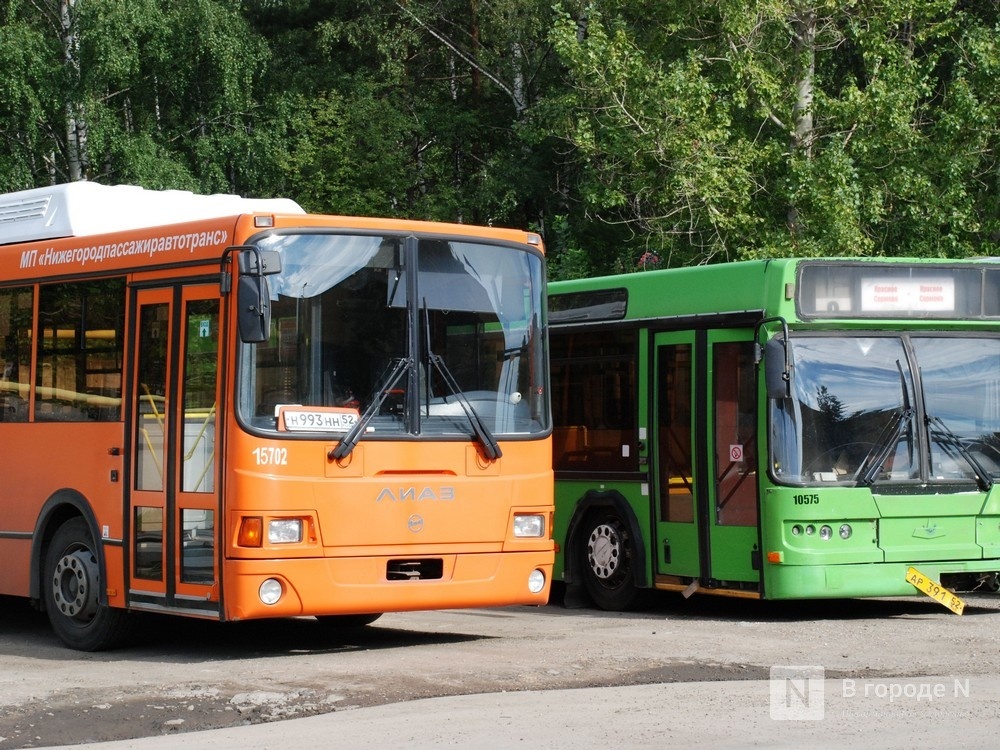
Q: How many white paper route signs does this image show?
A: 1